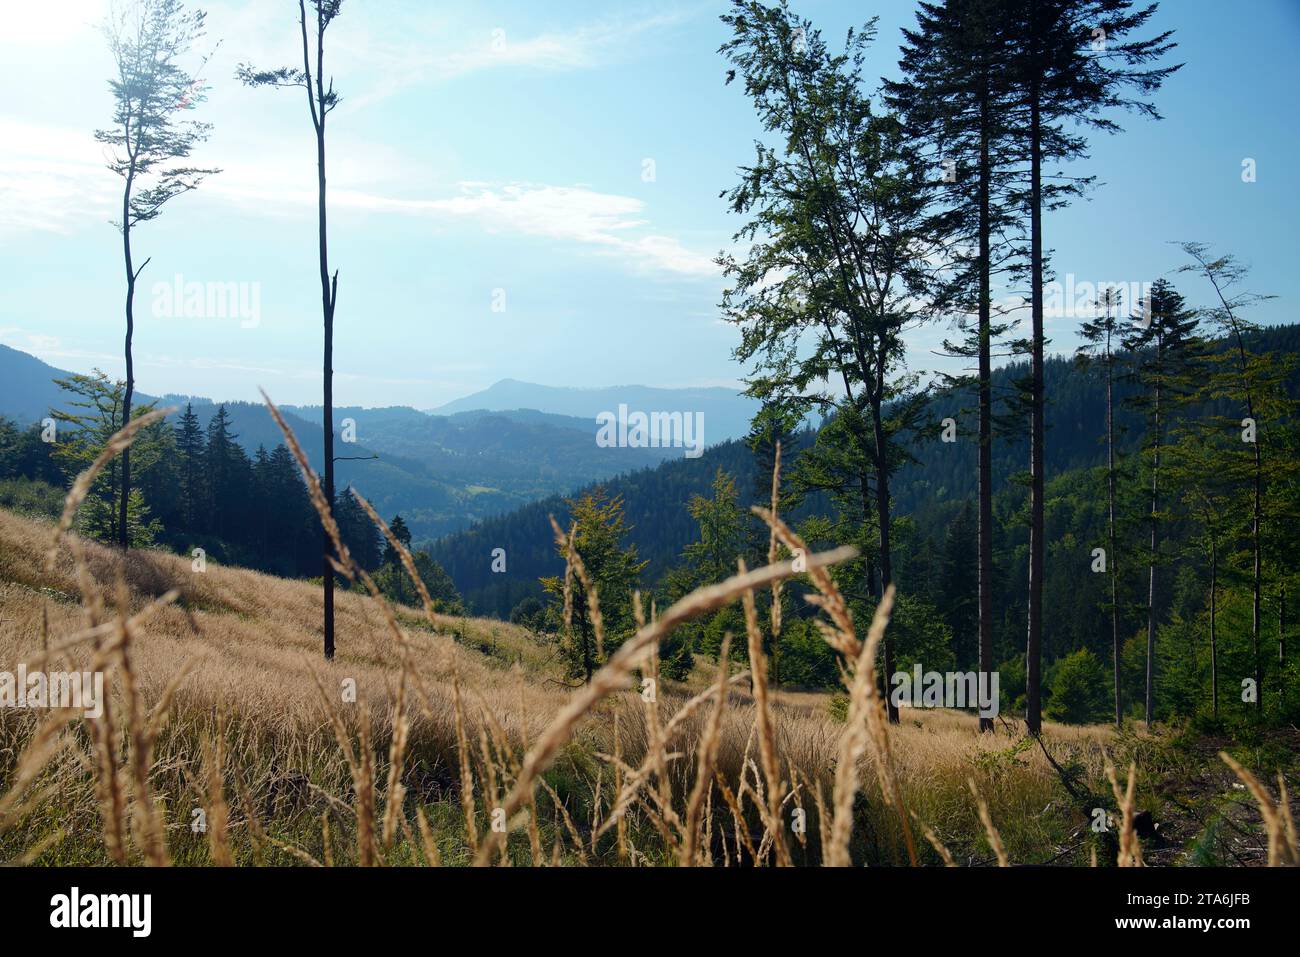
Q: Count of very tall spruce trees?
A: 2